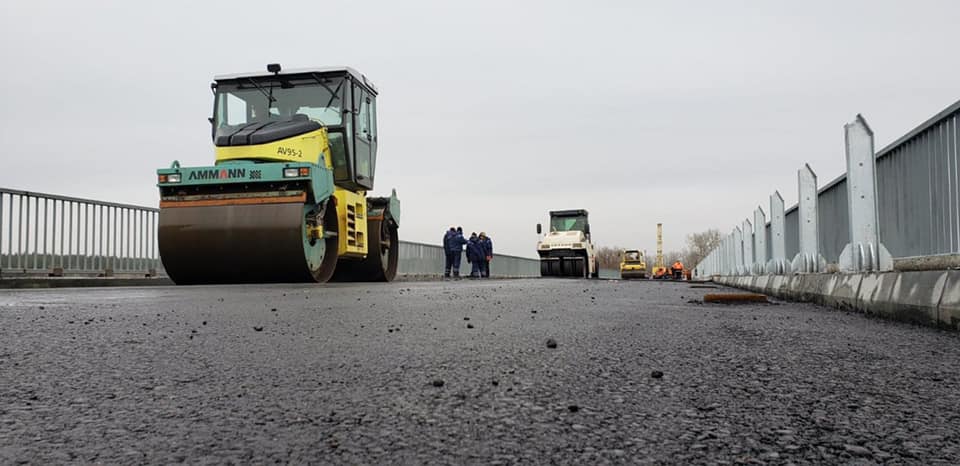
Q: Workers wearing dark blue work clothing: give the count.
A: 4